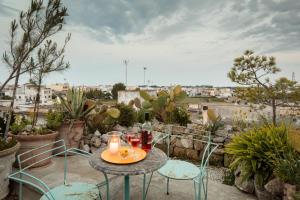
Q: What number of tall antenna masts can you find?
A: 2